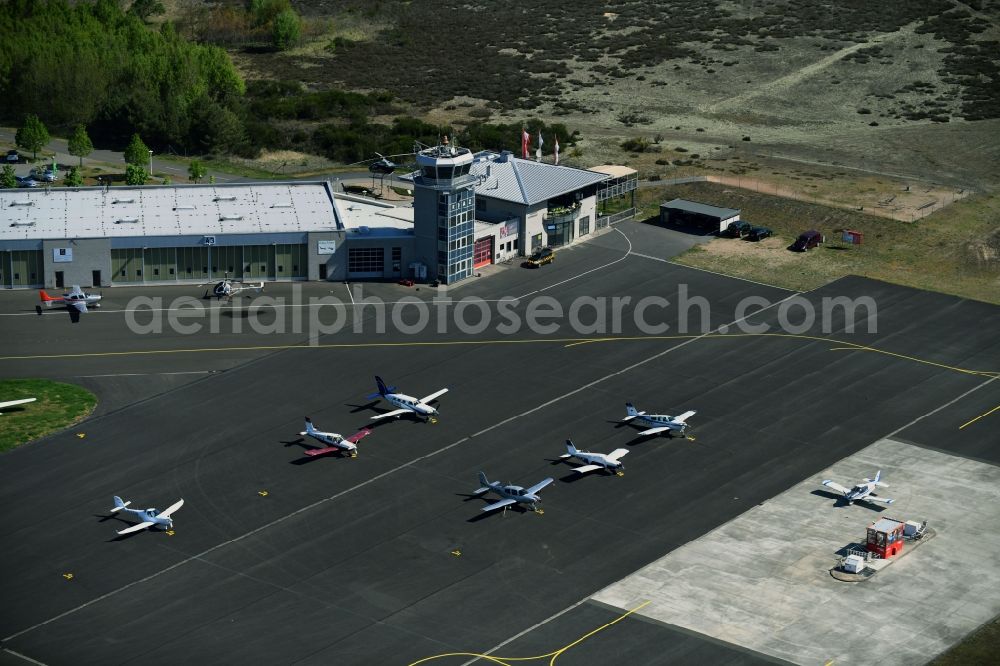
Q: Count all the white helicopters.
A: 1